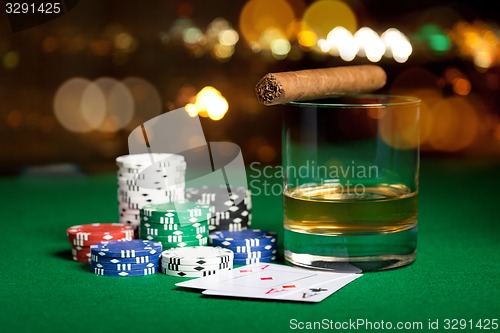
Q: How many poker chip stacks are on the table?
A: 7